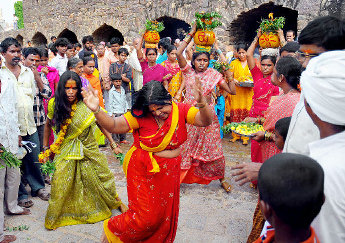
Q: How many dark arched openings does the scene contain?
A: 6